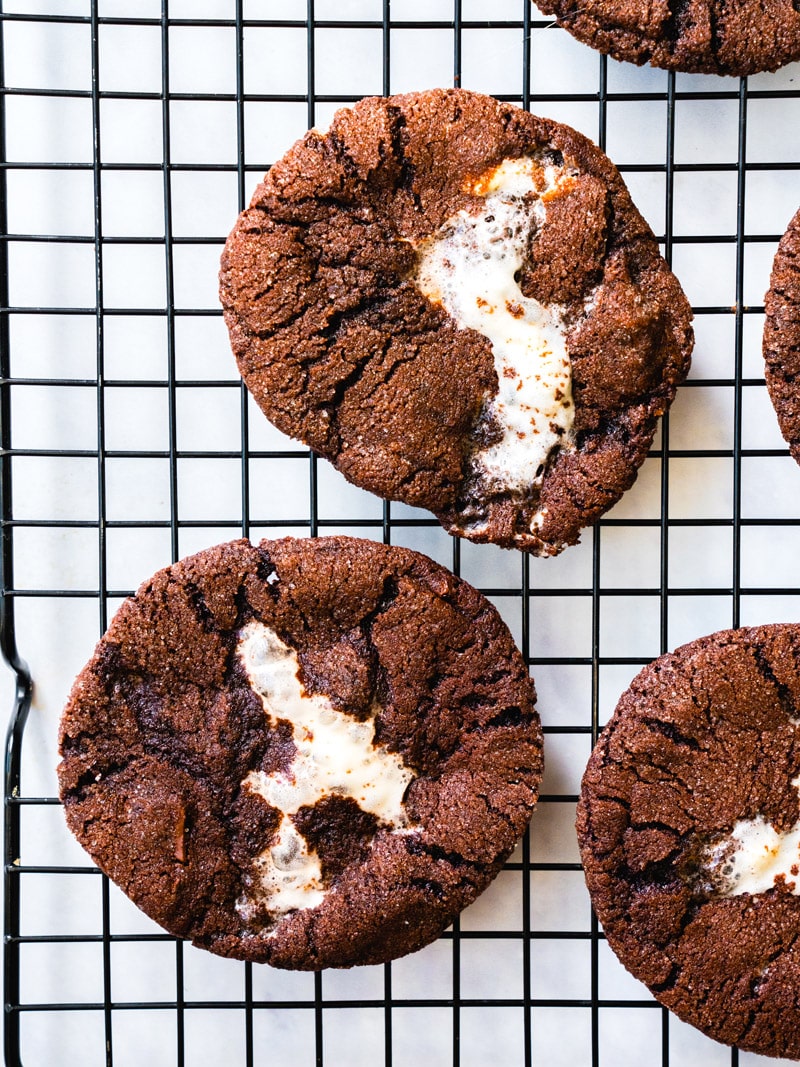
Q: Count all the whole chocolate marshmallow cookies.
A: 2